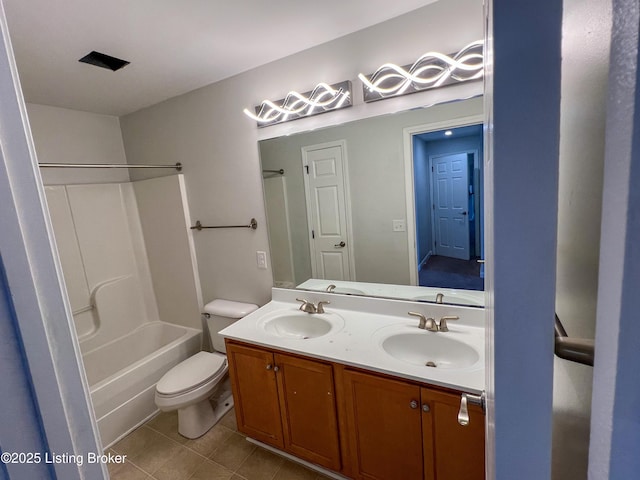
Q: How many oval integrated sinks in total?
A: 2